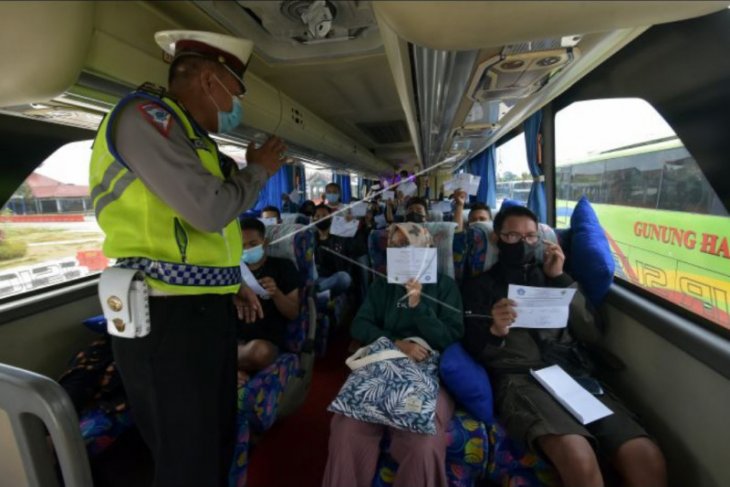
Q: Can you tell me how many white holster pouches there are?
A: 1